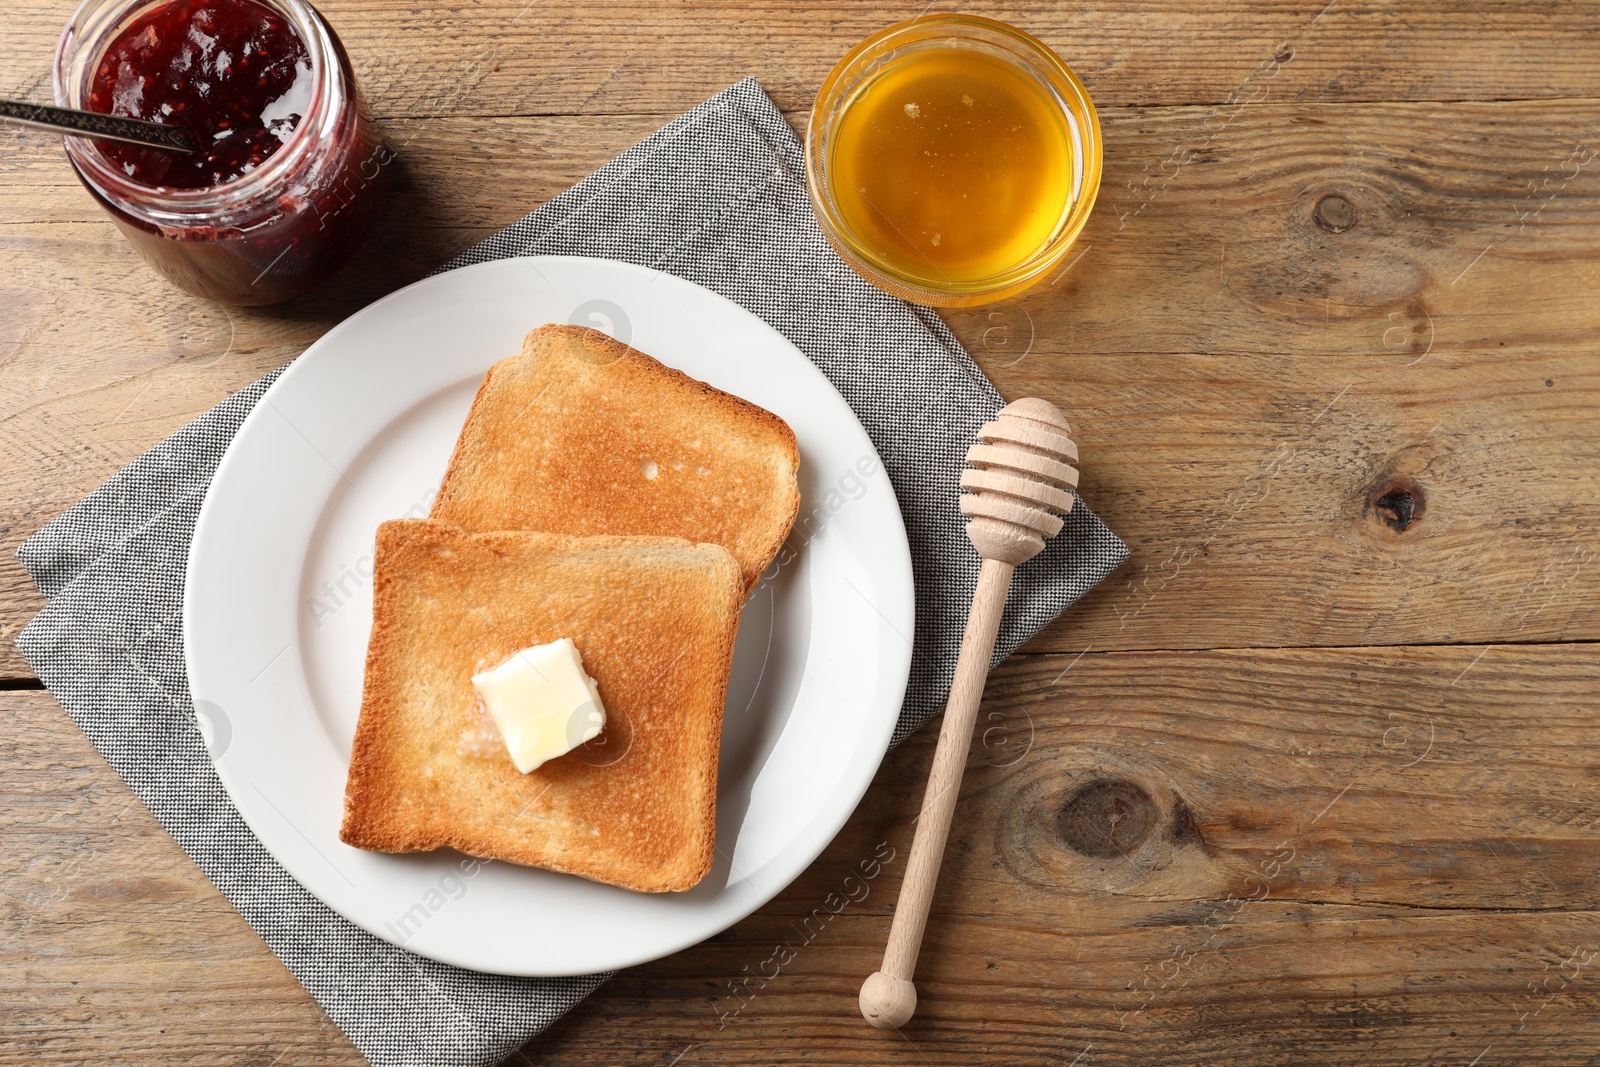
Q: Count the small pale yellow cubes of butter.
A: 1